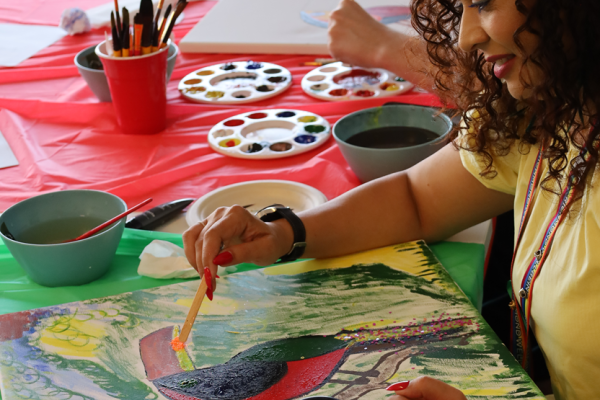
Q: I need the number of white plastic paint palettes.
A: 3